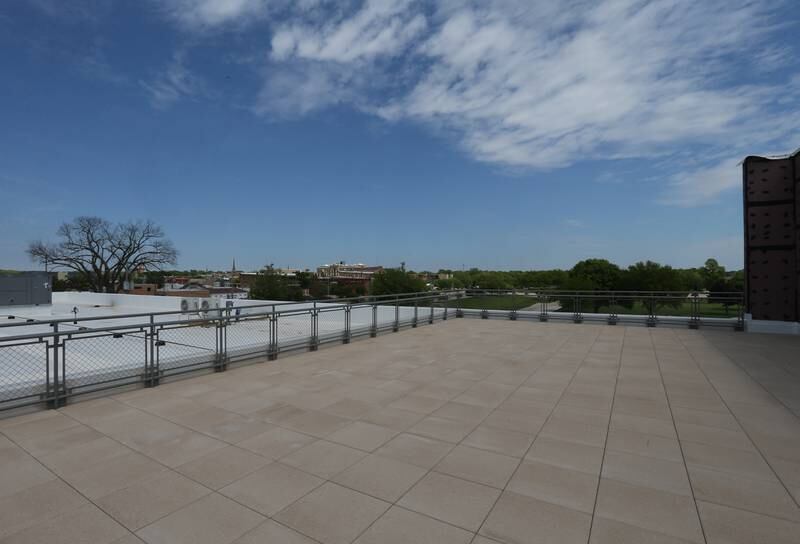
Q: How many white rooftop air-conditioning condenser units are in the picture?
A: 2